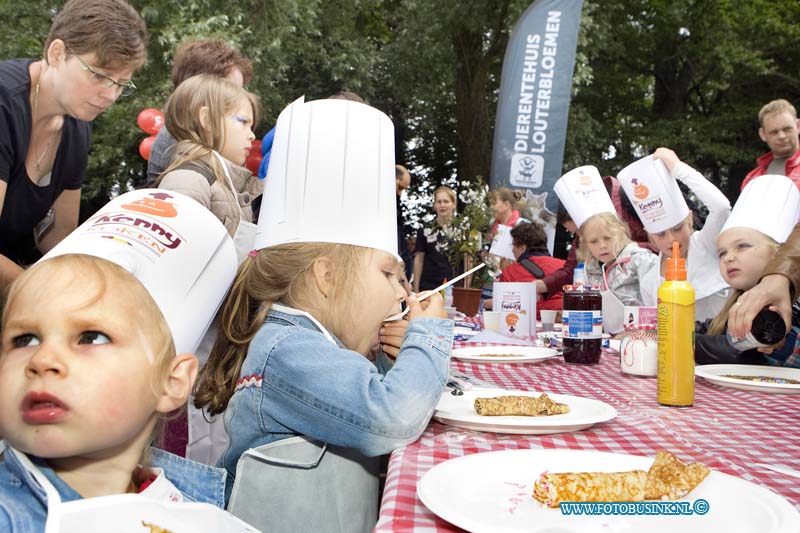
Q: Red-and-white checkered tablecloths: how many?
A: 1